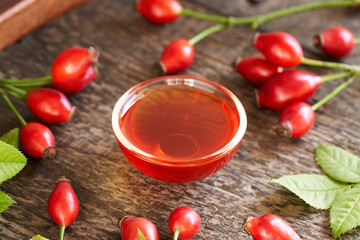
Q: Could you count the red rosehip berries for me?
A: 15